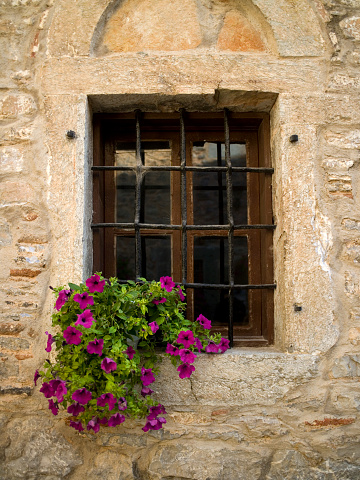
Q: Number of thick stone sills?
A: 1